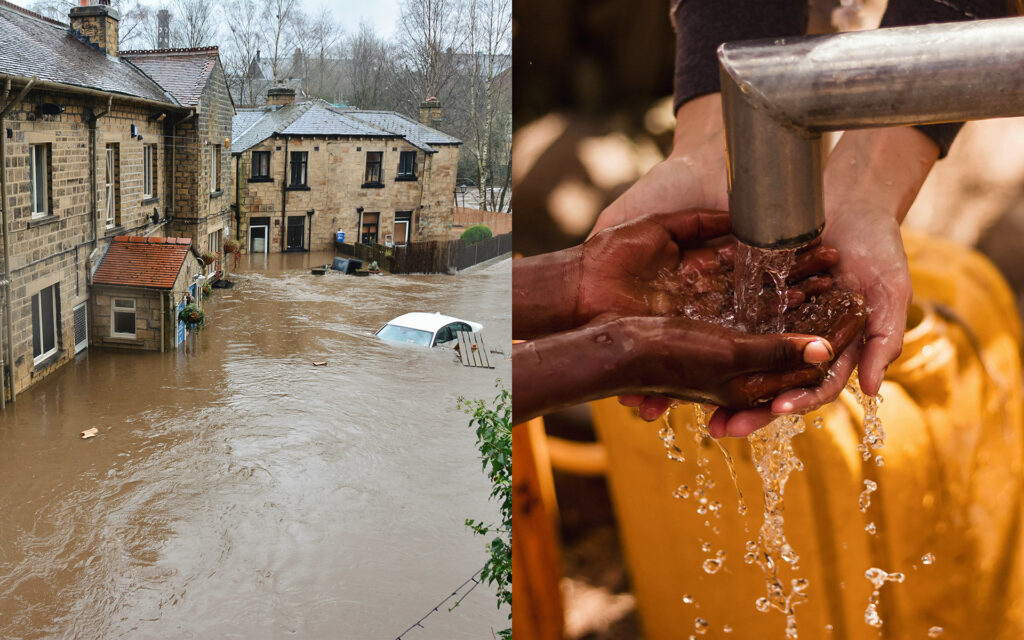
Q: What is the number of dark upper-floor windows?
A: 4